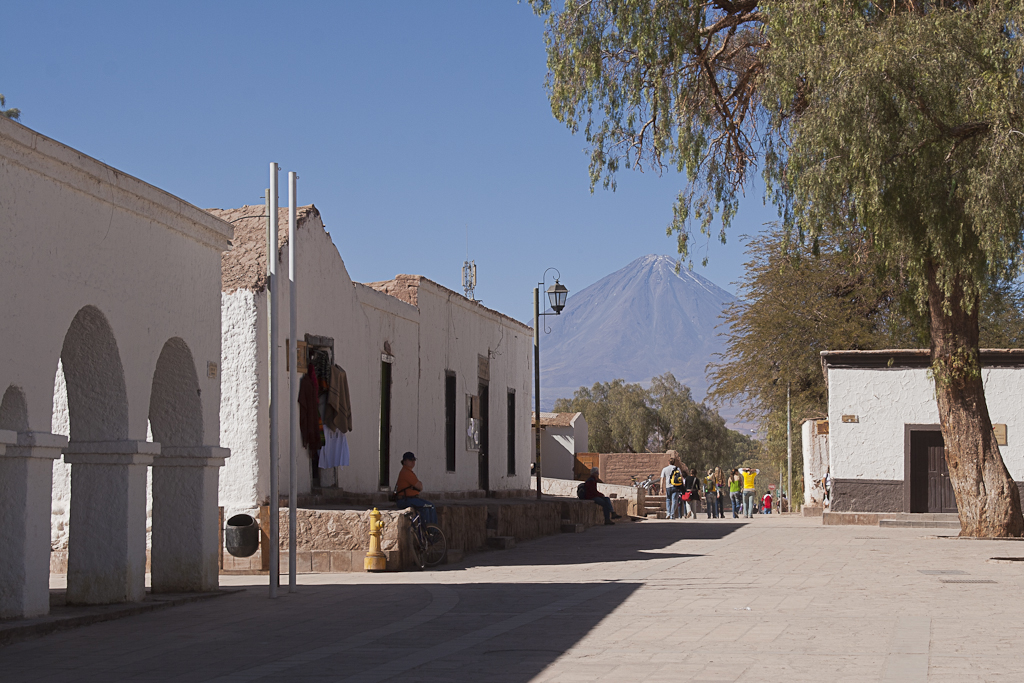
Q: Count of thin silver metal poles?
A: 2